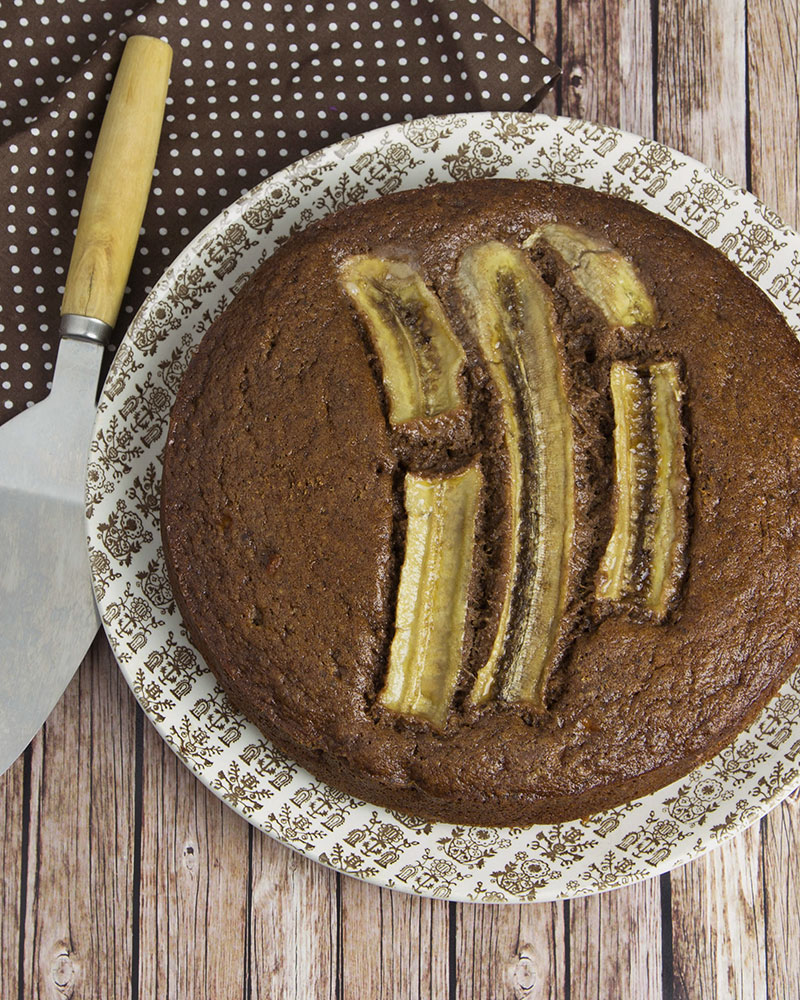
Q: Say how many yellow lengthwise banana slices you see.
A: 5